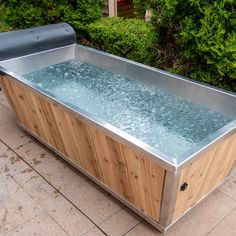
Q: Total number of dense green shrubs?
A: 3